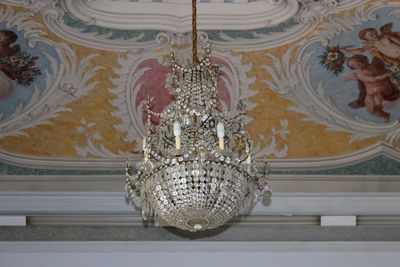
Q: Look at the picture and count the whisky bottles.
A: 0